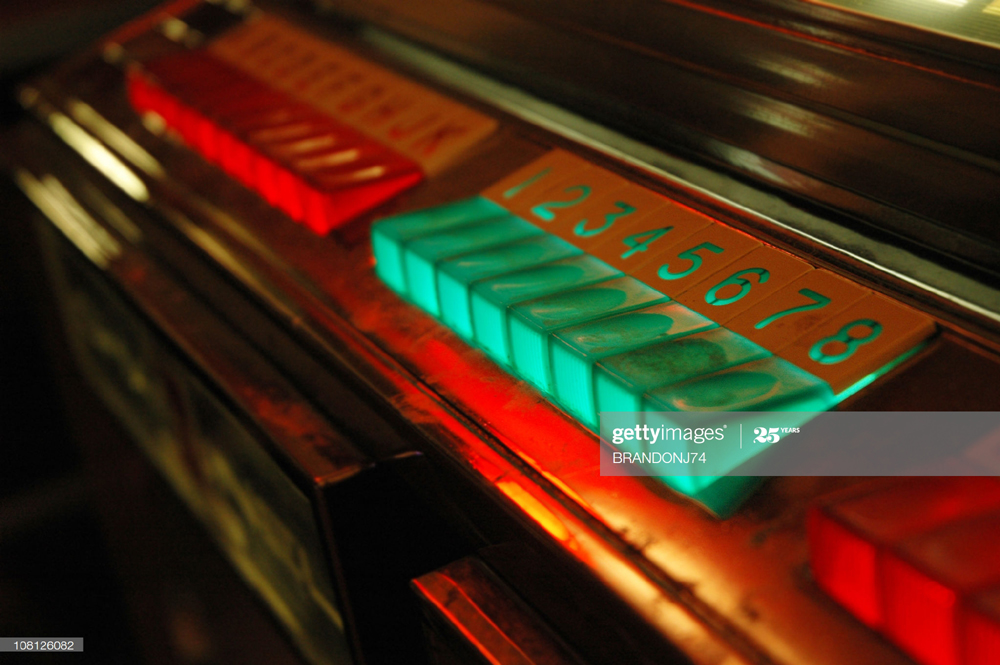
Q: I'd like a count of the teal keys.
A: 8